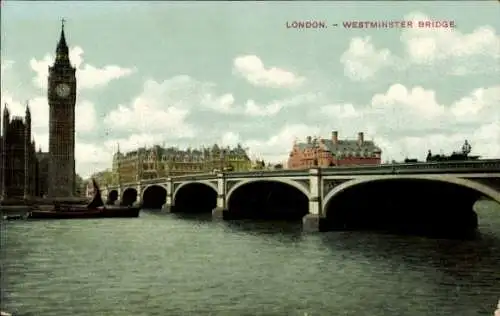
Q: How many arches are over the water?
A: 6